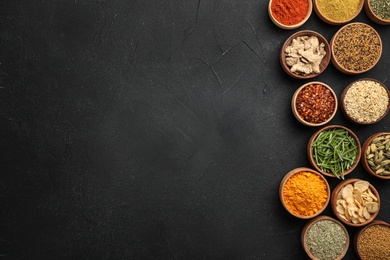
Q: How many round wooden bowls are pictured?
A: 13